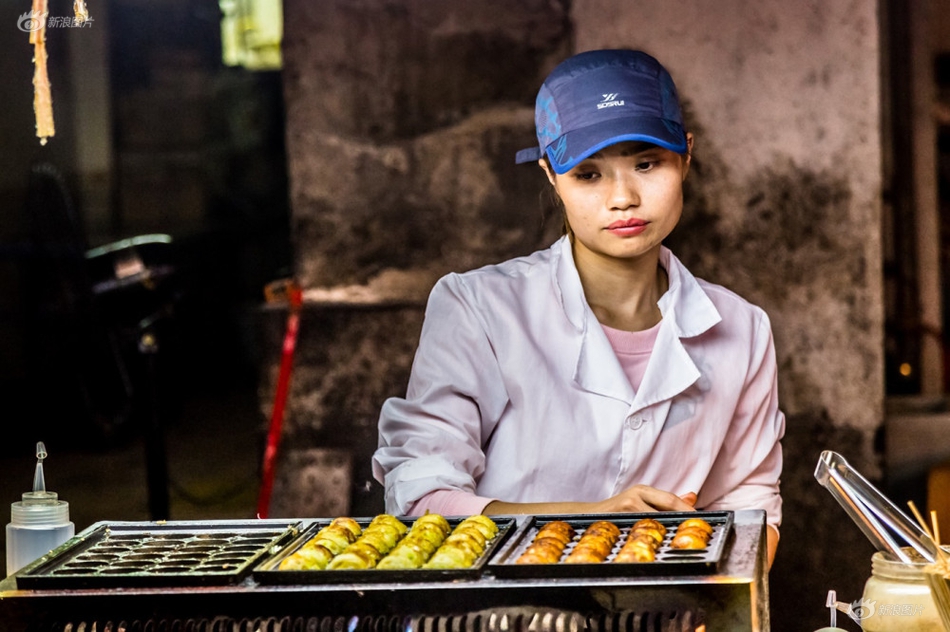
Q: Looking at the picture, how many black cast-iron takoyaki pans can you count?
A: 3